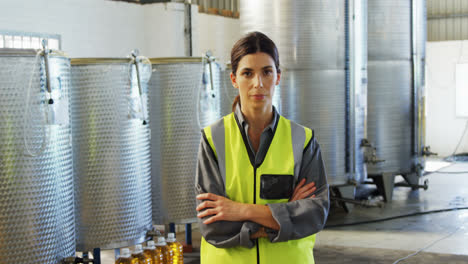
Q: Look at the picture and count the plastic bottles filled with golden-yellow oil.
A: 5